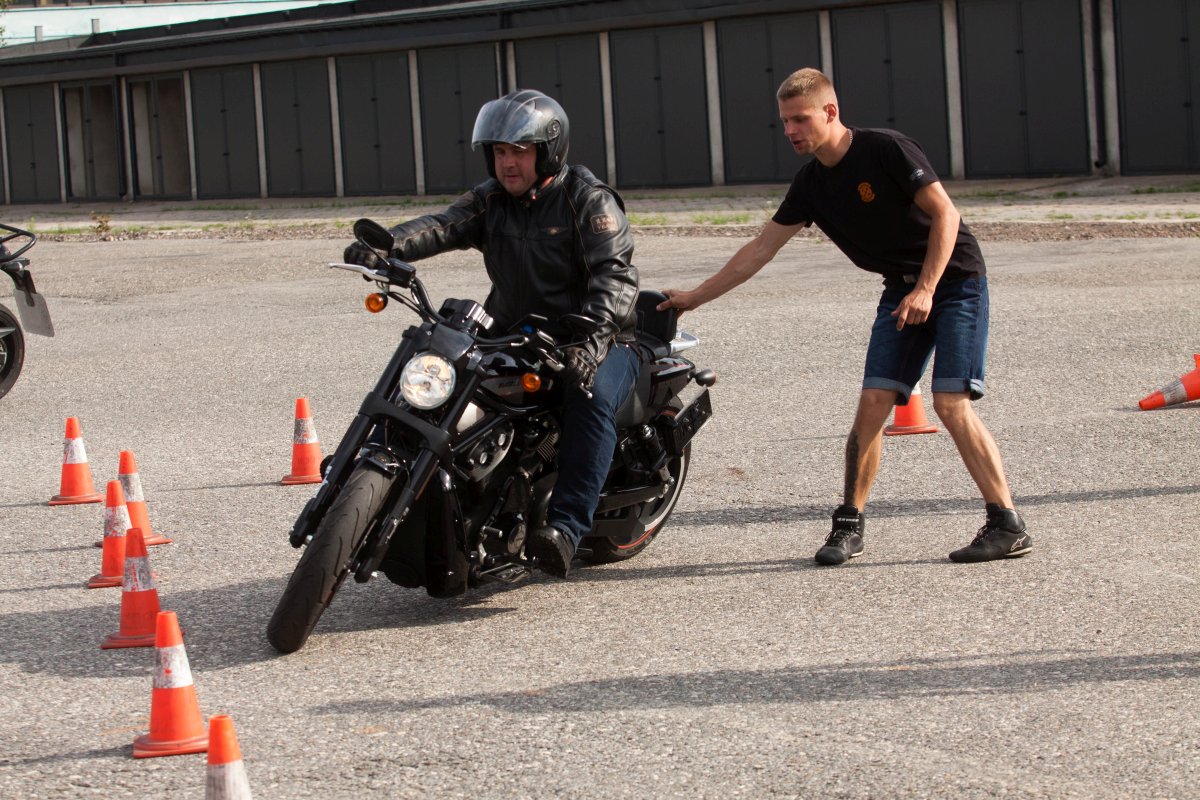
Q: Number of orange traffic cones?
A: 9